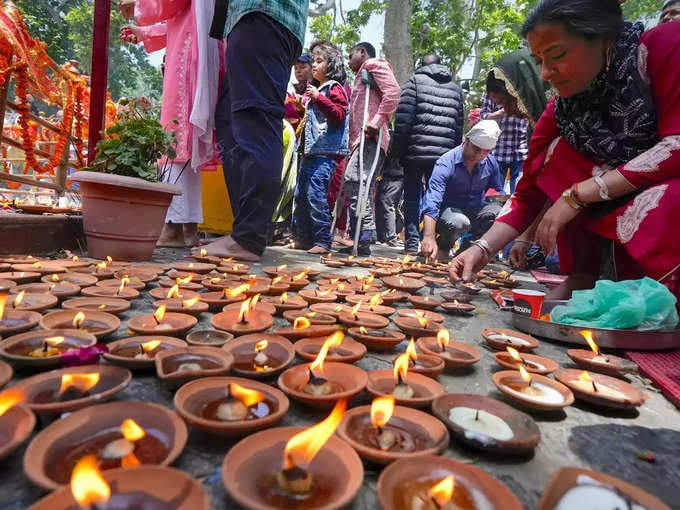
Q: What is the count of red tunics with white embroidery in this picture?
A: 1